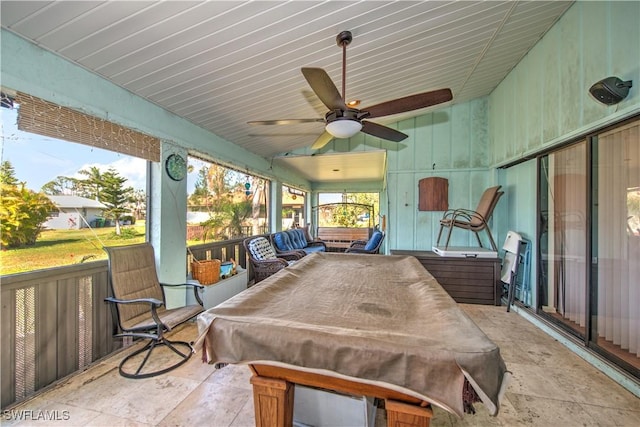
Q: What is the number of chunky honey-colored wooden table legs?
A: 2